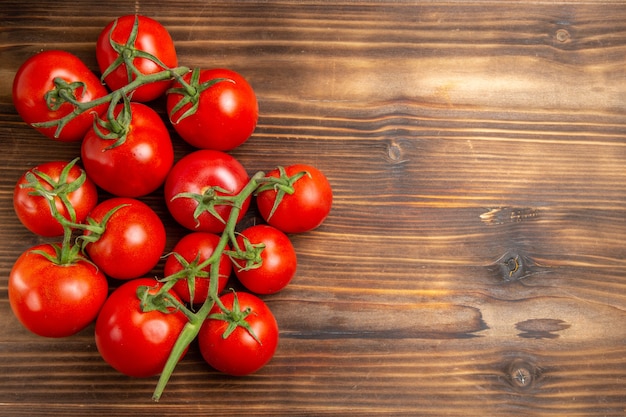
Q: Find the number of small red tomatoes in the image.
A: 13